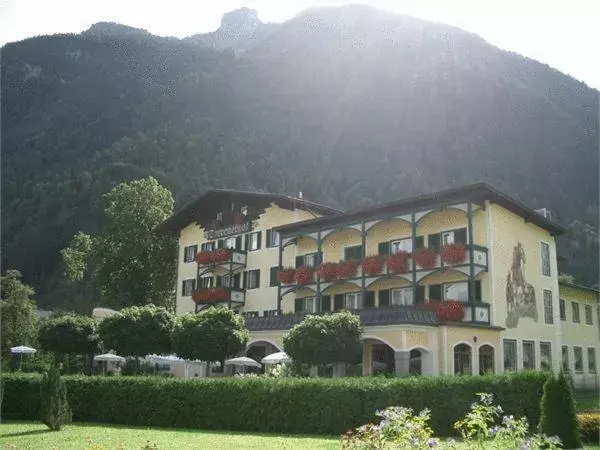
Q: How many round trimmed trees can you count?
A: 4